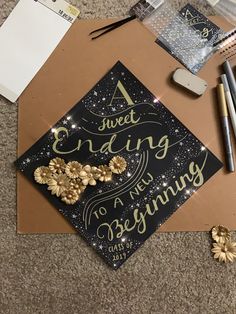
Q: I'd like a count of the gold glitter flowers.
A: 11